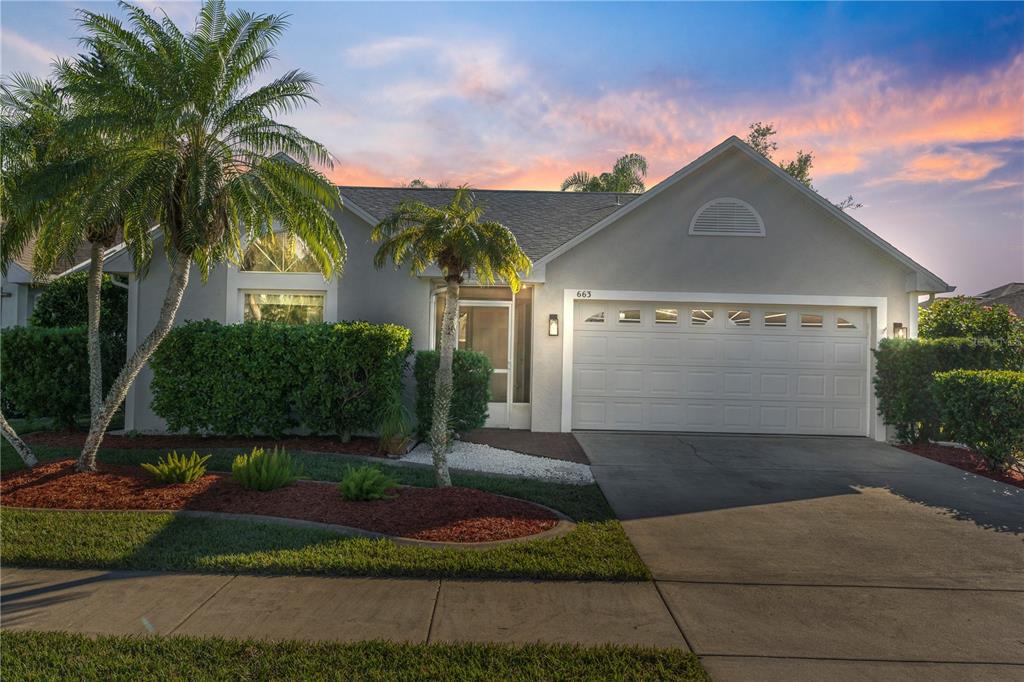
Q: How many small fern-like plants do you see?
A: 3